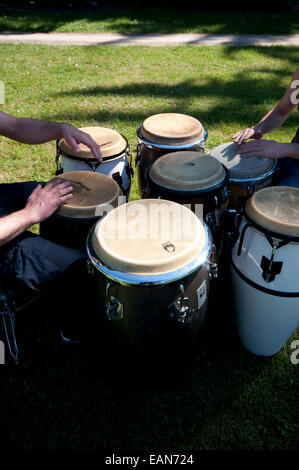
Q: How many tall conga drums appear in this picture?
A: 7